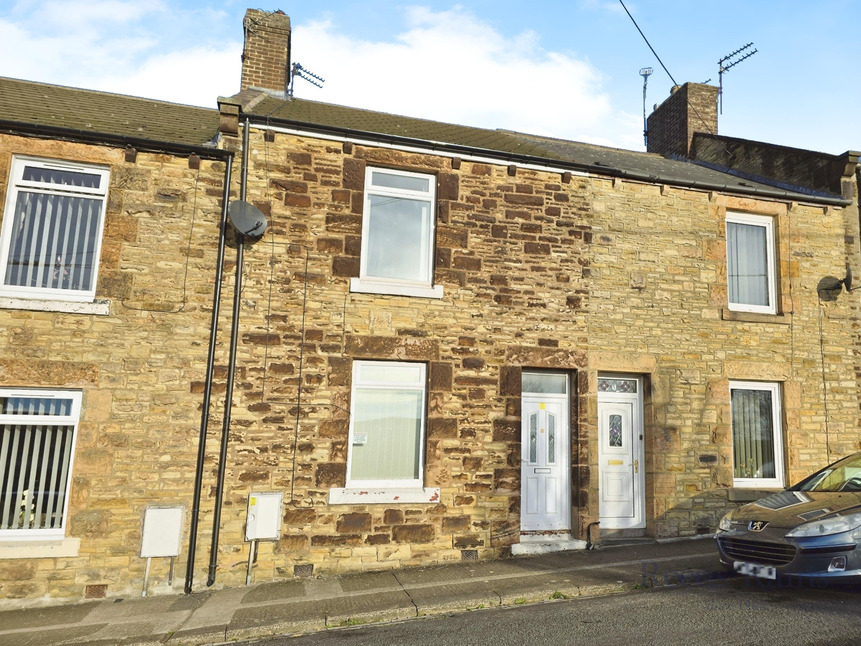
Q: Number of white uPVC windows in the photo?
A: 6